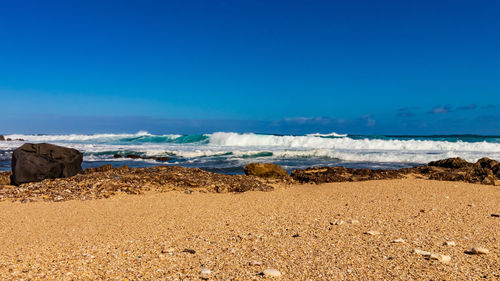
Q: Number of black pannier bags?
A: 0